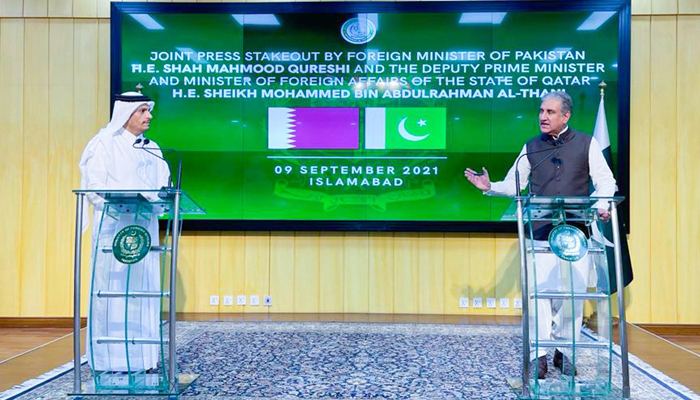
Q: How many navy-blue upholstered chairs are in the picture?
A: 0